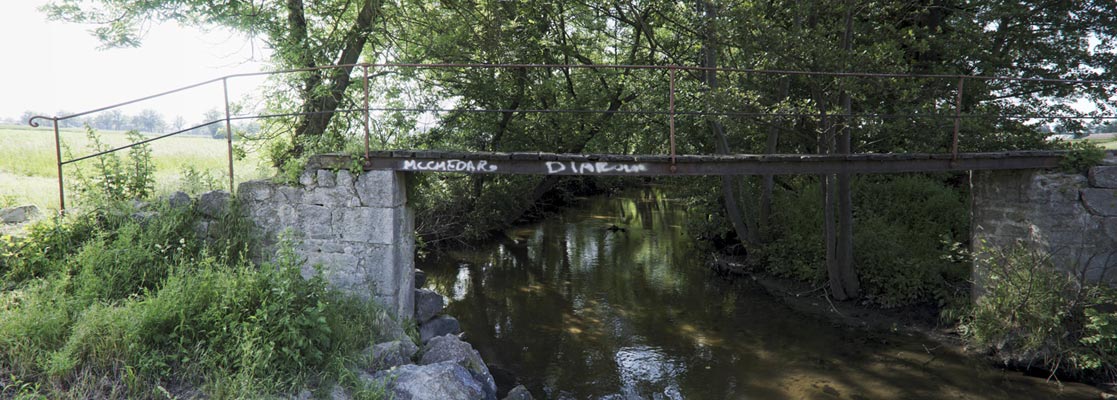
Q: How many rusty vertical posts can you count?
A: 5